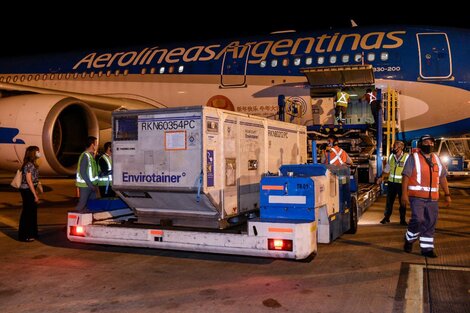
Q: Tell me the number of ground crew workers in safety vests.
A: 7